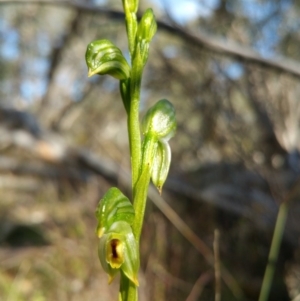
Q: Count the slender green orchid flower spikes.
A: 1